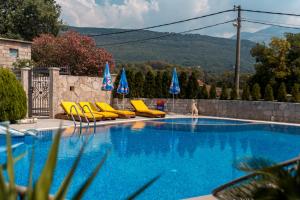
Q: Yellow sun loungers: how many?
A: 4